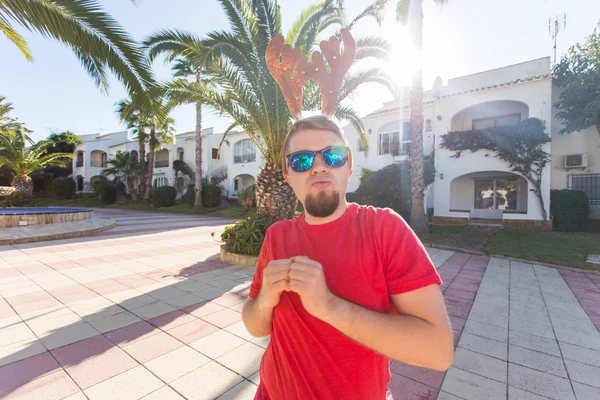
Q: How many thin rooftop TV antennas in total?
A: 1